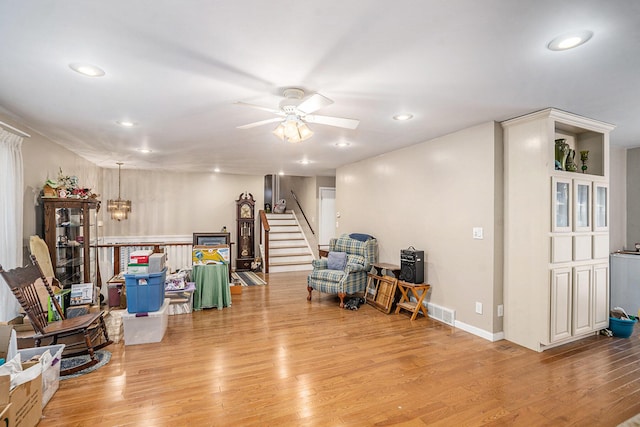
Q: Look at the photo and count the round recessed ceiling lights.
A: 9